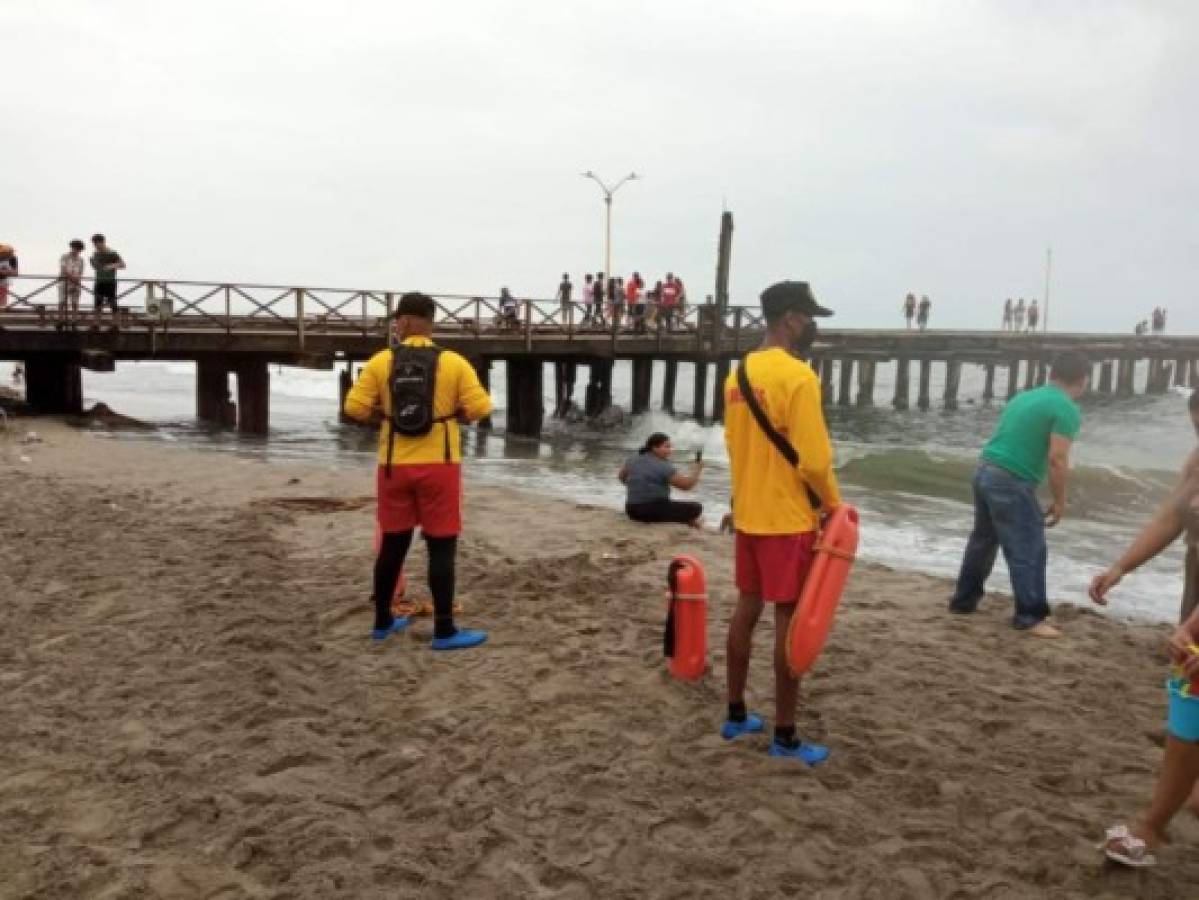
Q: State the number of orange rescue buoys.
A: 3